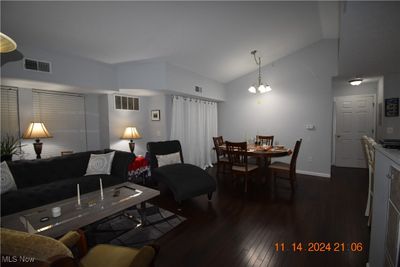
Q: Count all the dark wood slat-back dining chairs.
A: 4